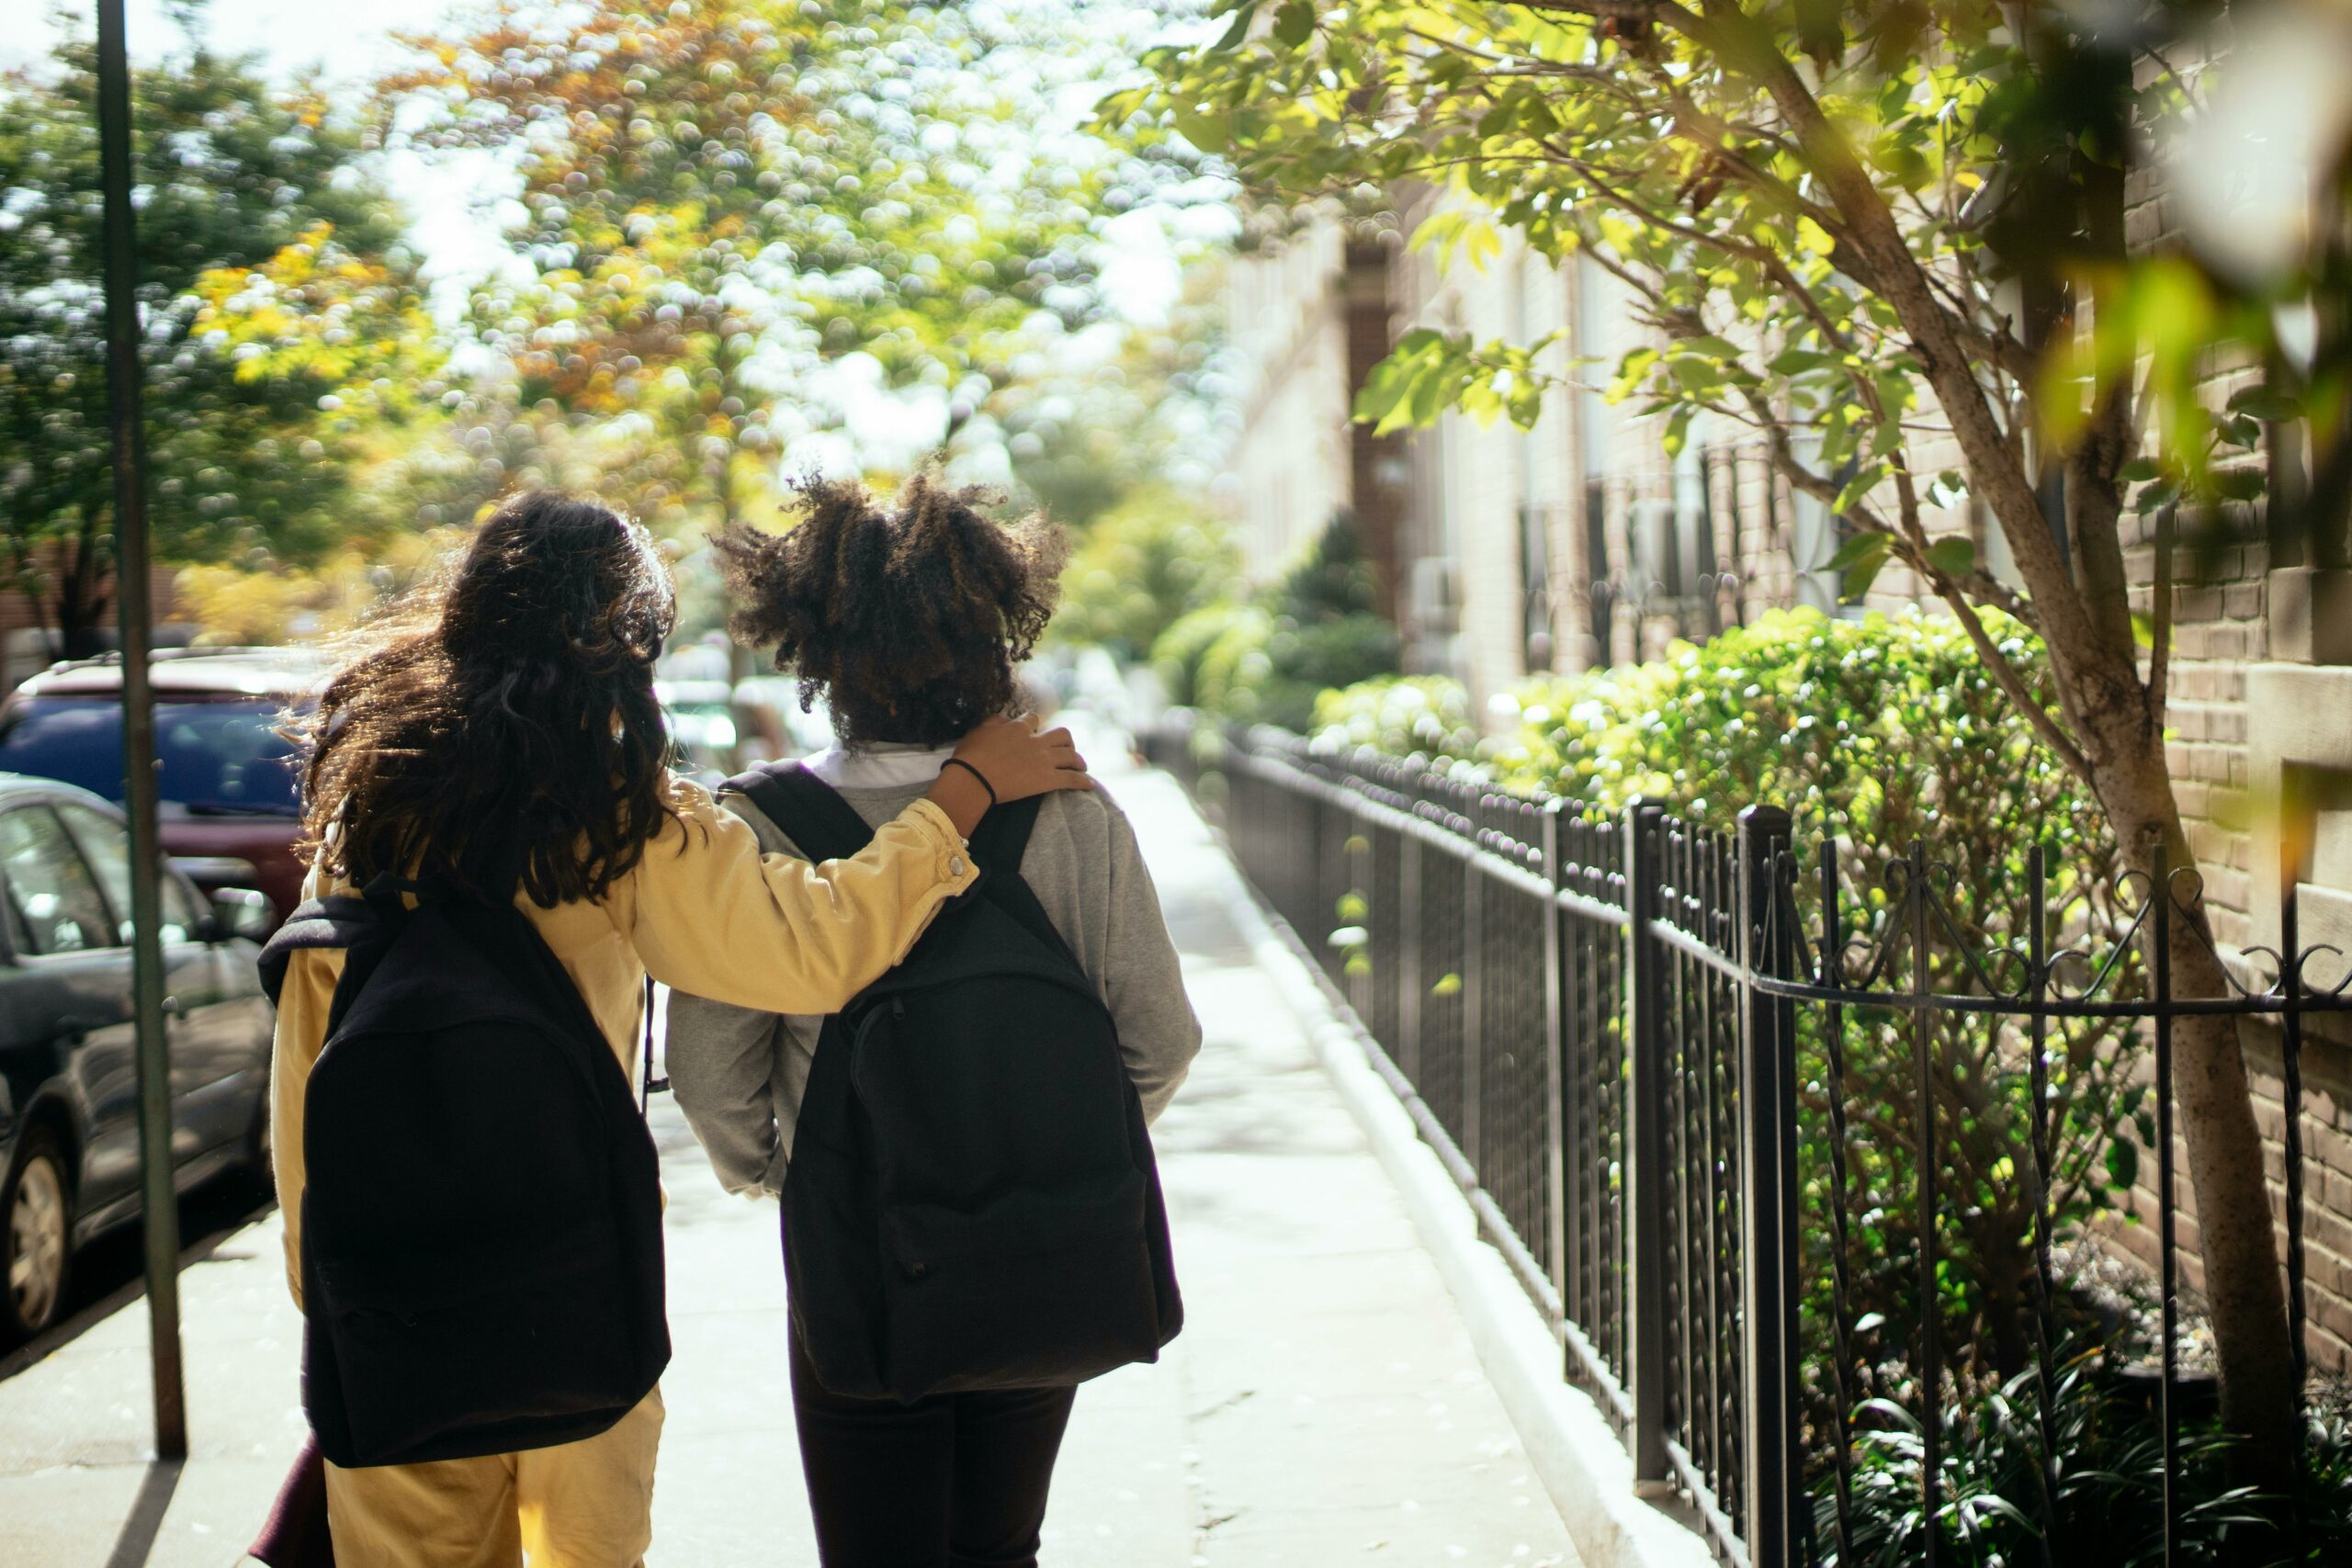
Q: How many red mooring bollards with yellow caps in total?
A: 0